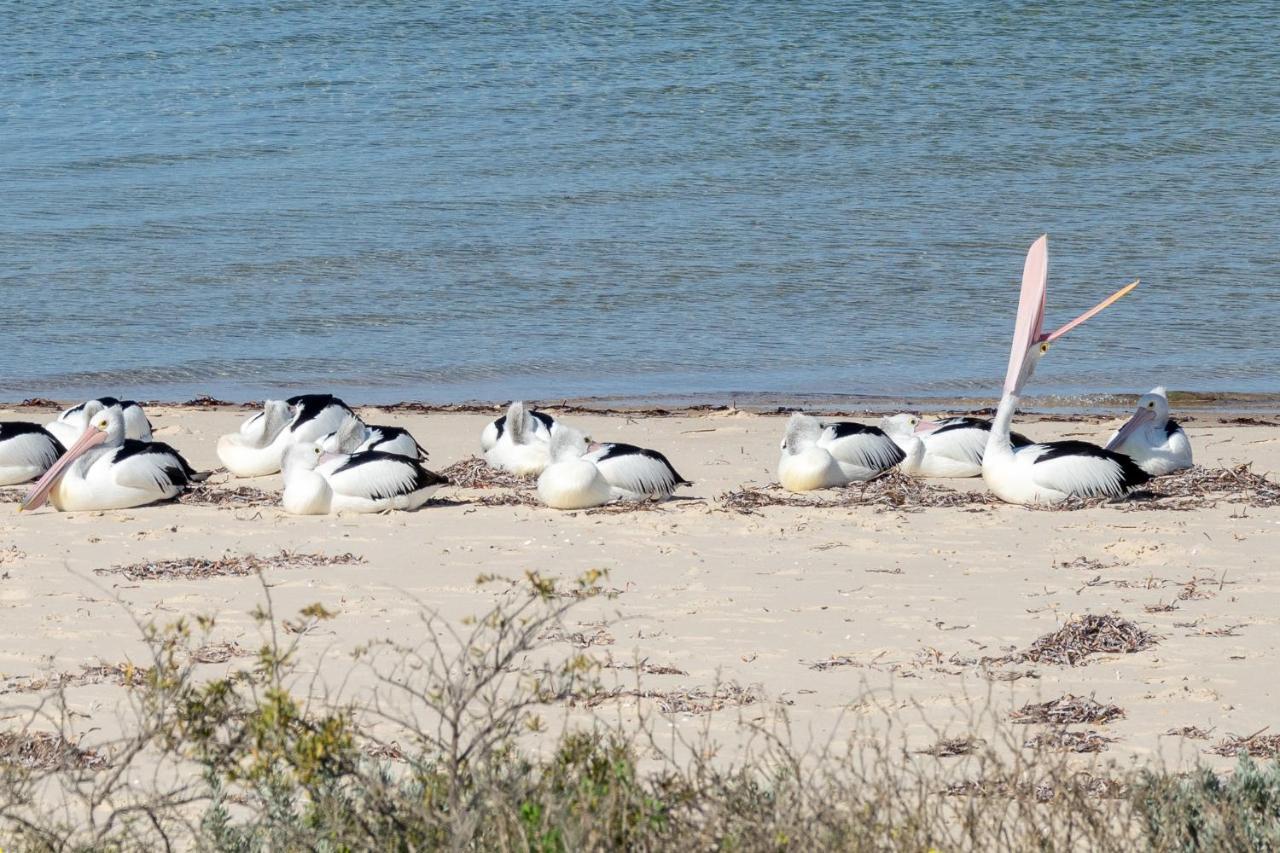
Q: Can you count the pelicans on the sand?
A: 12